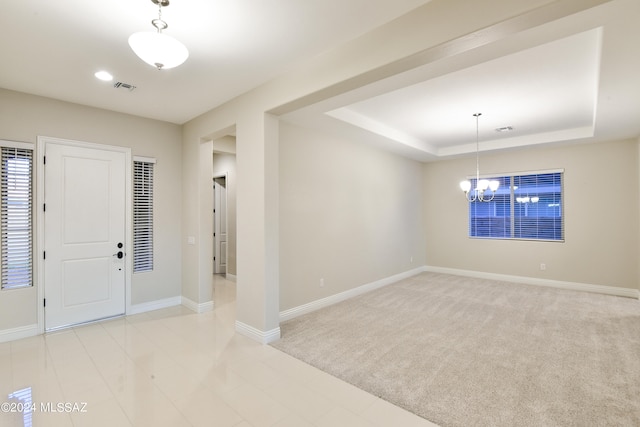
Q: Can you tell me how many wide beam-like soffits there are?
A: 1